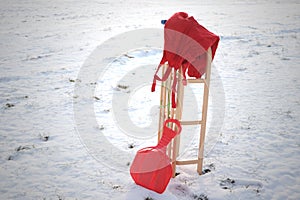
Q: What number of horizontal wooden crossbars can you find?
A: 3